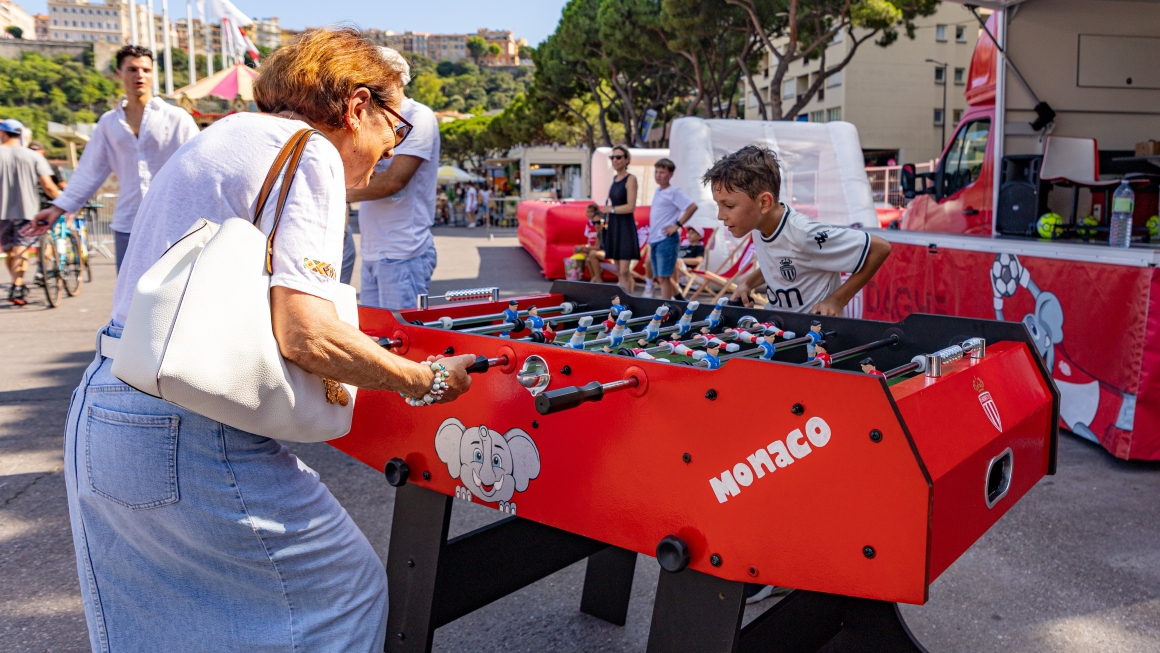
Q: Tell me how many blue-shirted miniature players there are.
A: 11